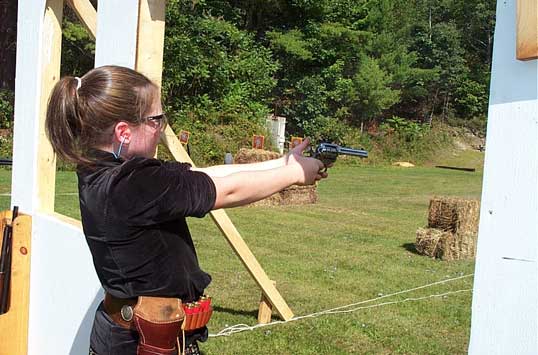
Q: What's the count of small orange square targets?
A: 3